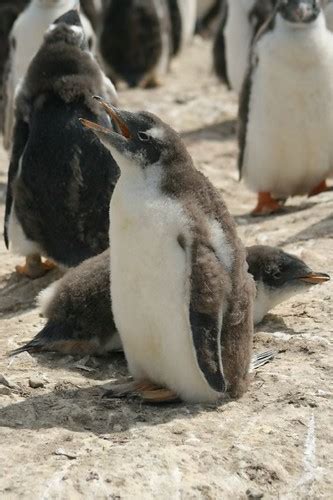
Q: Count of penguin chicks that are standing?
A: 1